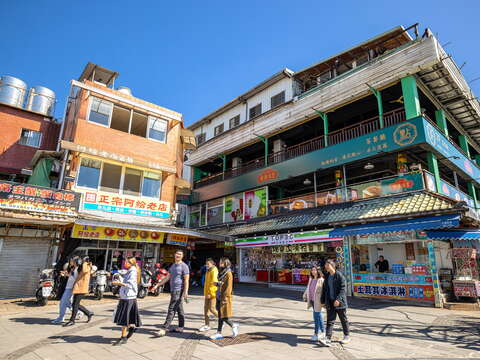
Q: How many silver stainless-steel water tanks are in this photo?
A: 2